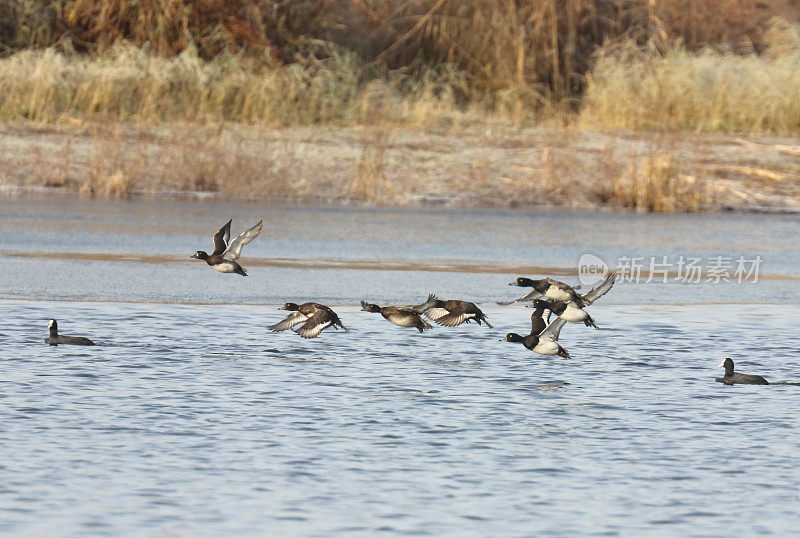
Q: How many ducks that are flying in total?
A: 7